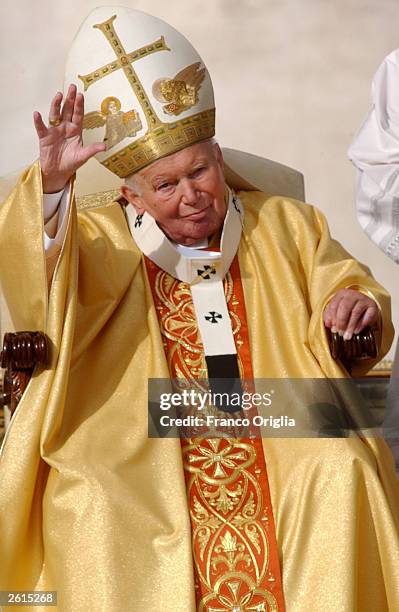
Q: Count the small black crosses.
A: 4